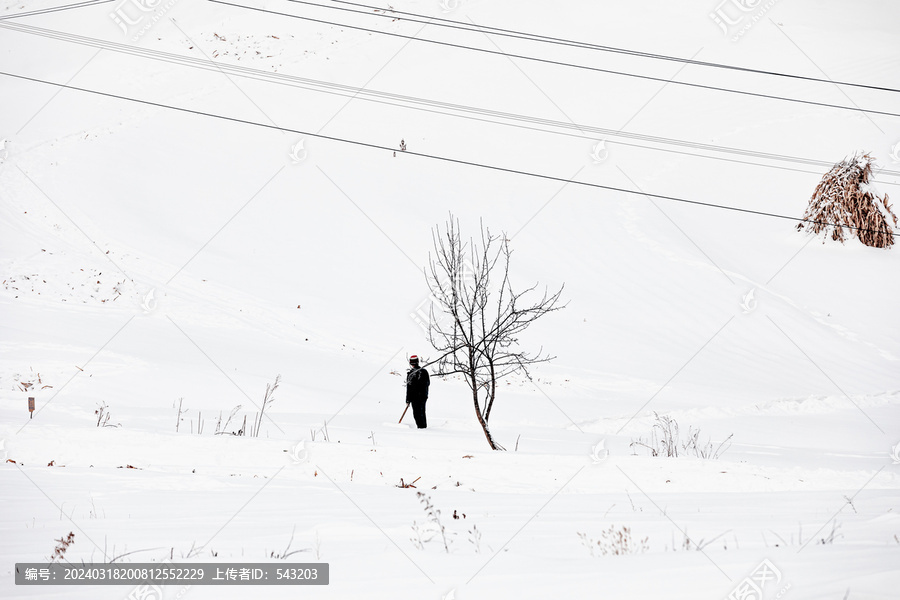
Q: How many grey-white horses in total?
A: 0